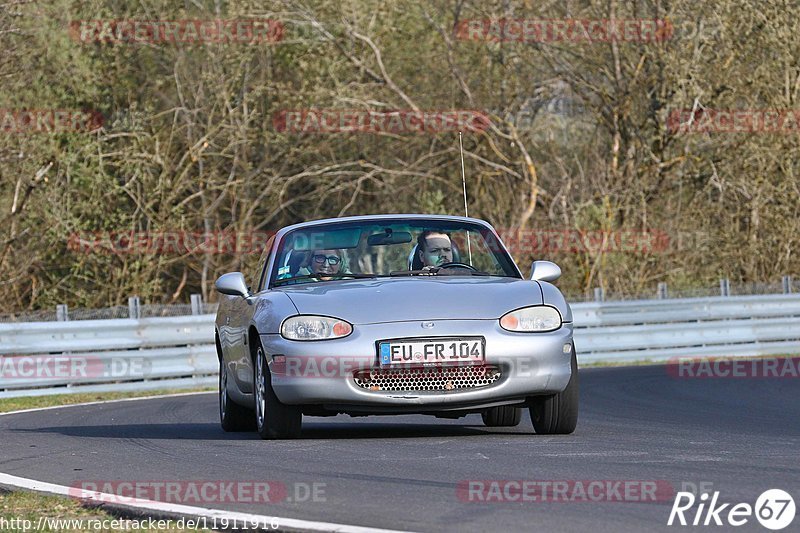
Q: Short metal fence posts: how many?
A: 7